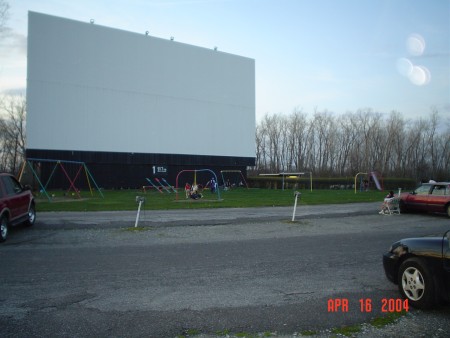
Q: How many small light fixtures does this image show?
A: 4